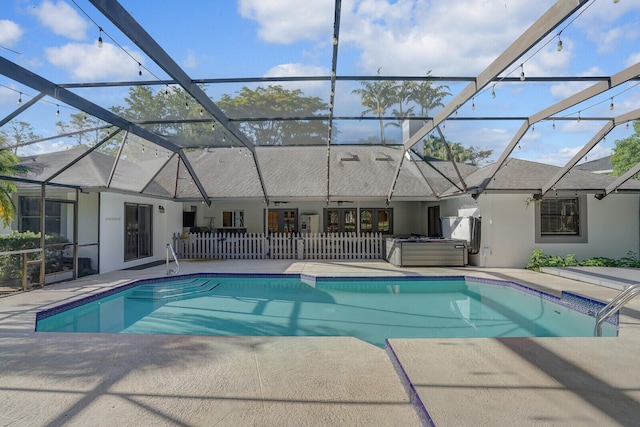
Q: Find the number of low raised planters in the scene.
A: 1